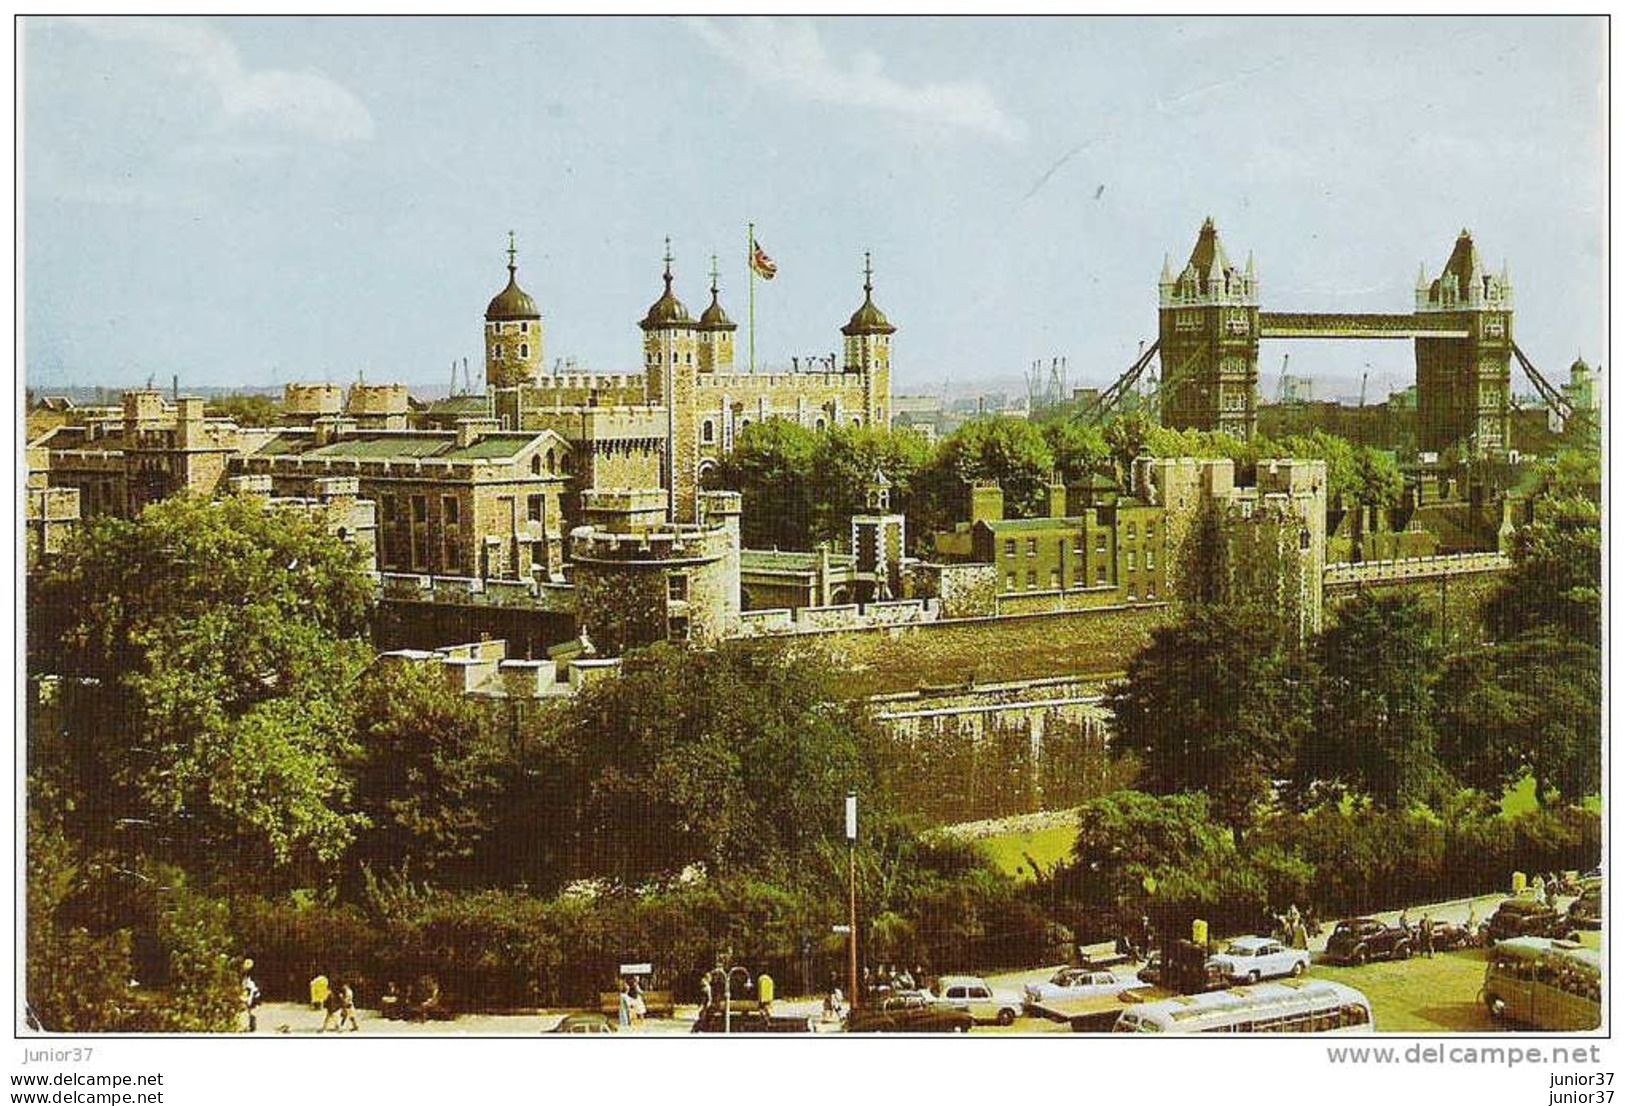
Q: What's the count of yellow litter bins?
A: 4